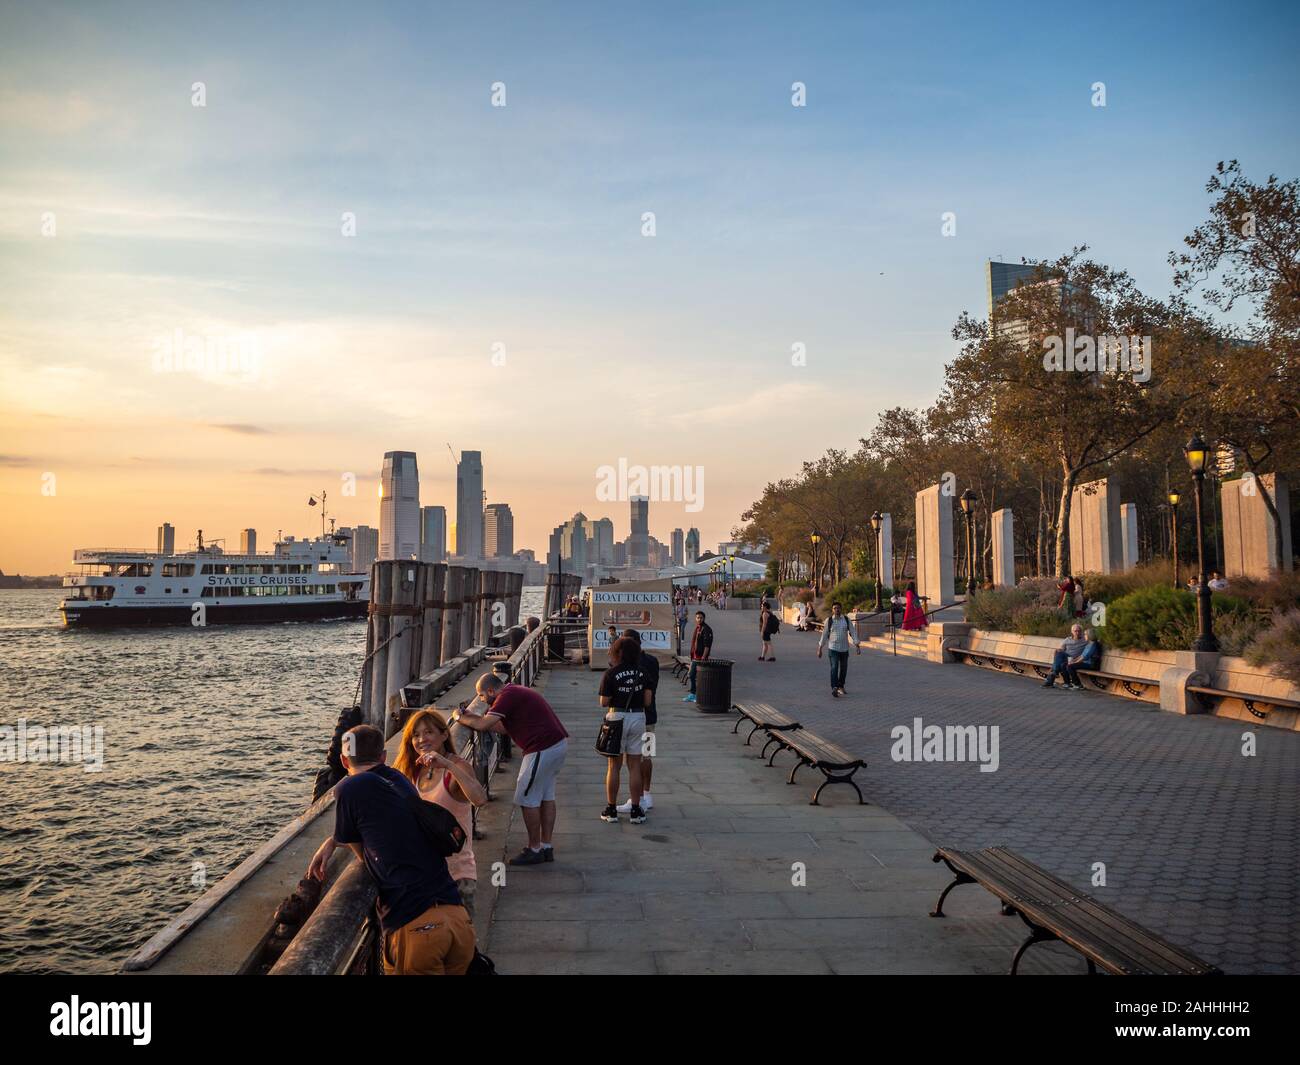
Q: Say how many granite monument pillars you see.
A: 6